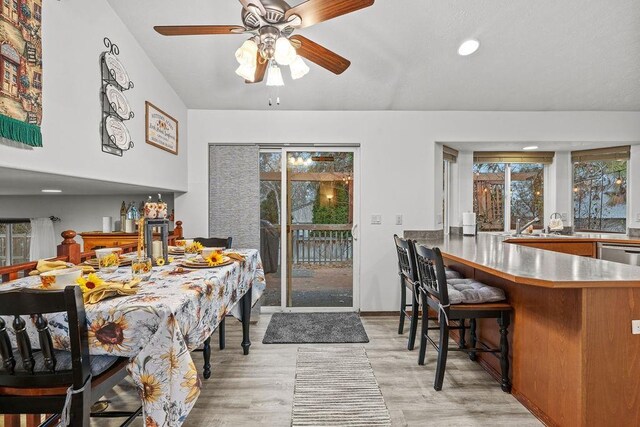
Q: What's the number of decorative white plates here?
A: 3